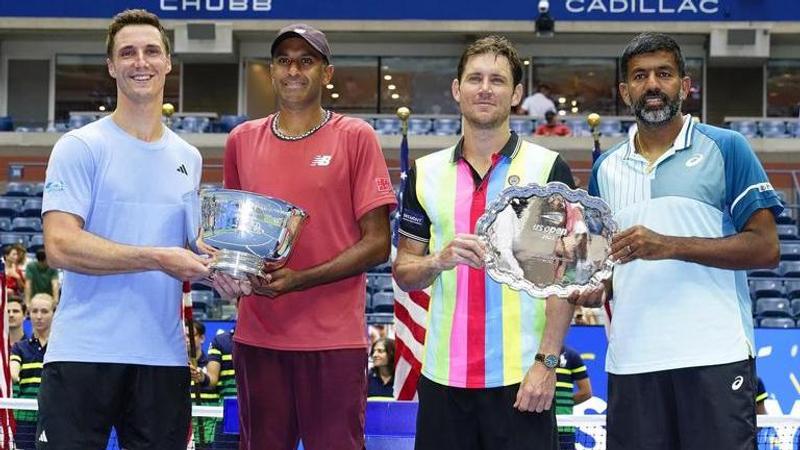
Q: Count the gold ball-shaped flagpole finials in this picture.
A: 3